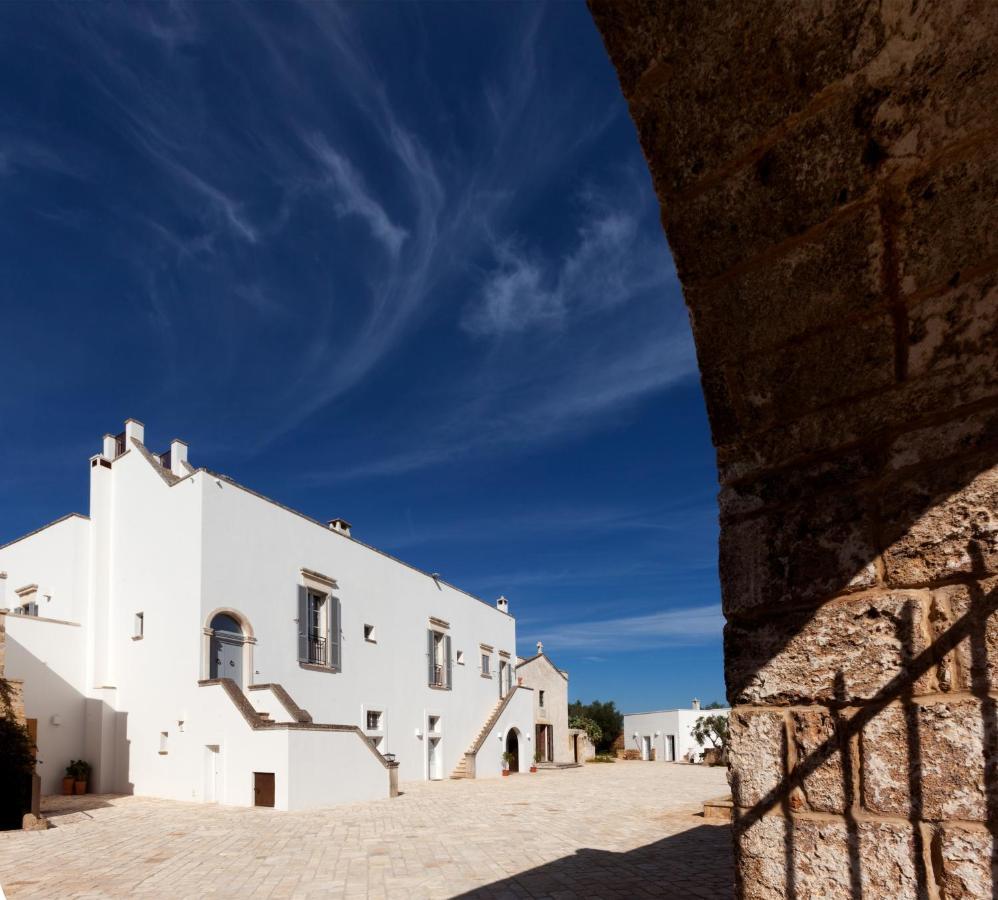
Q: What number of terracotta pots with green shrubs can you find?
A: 4